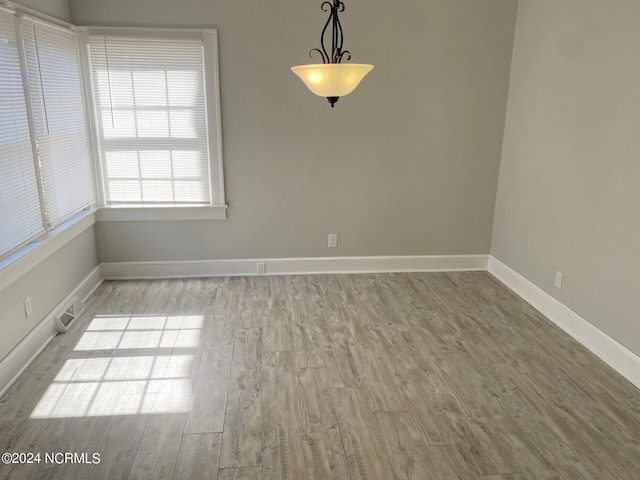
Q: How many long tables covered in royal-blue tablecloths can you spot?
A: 0